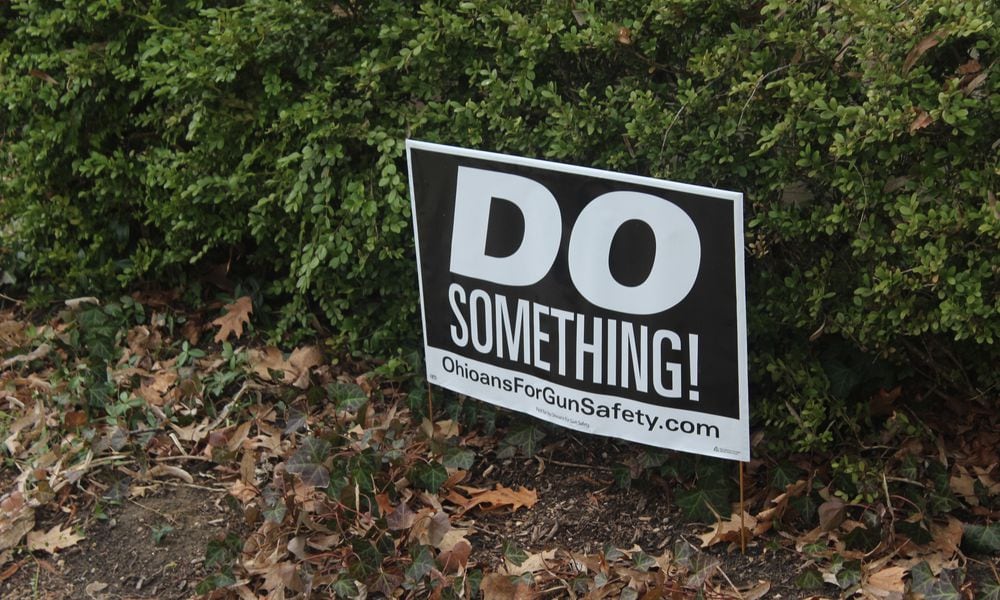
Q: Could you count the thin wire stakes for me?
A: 2